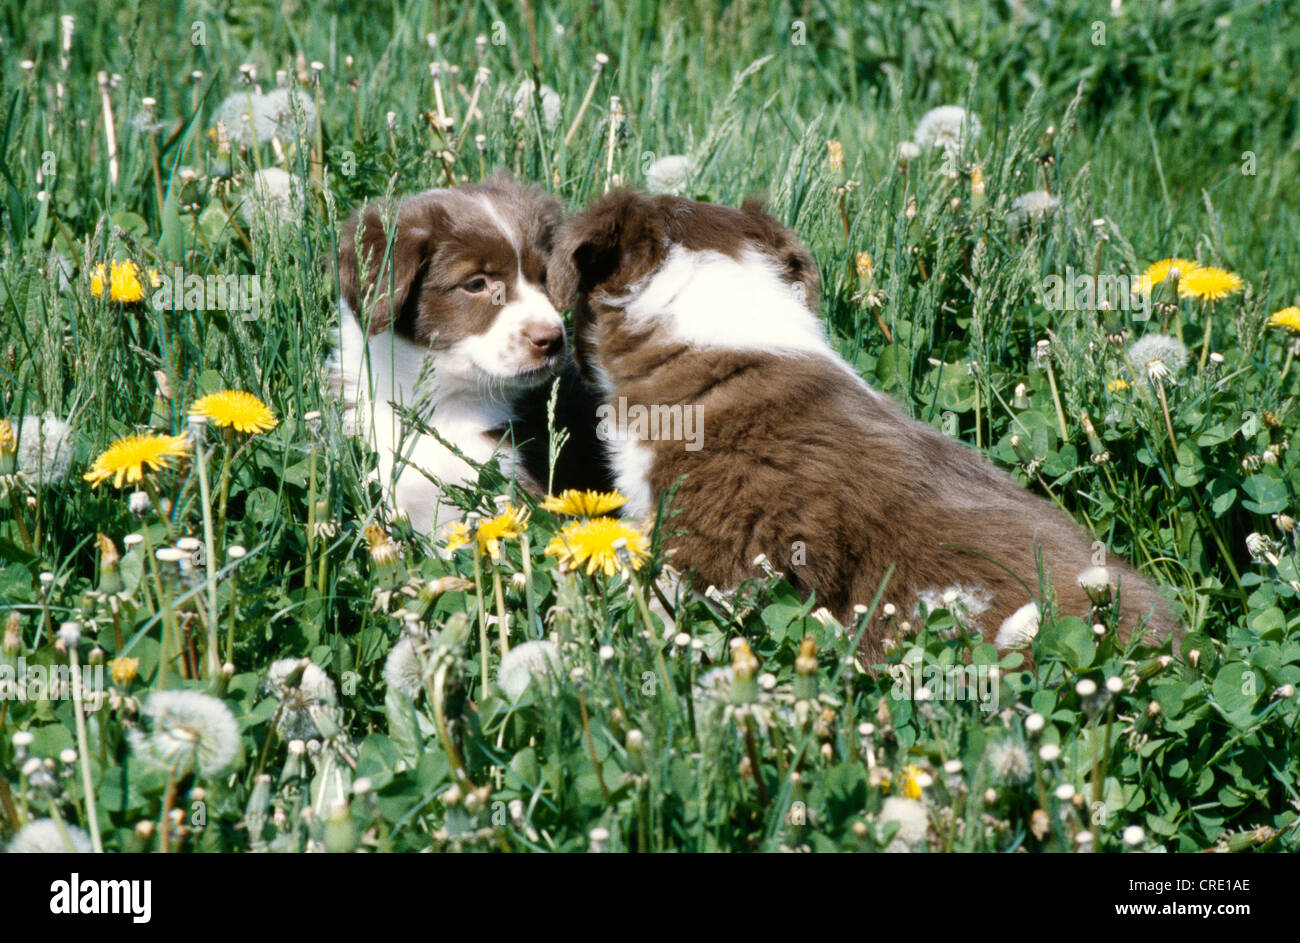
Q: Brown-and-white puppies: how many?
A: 2